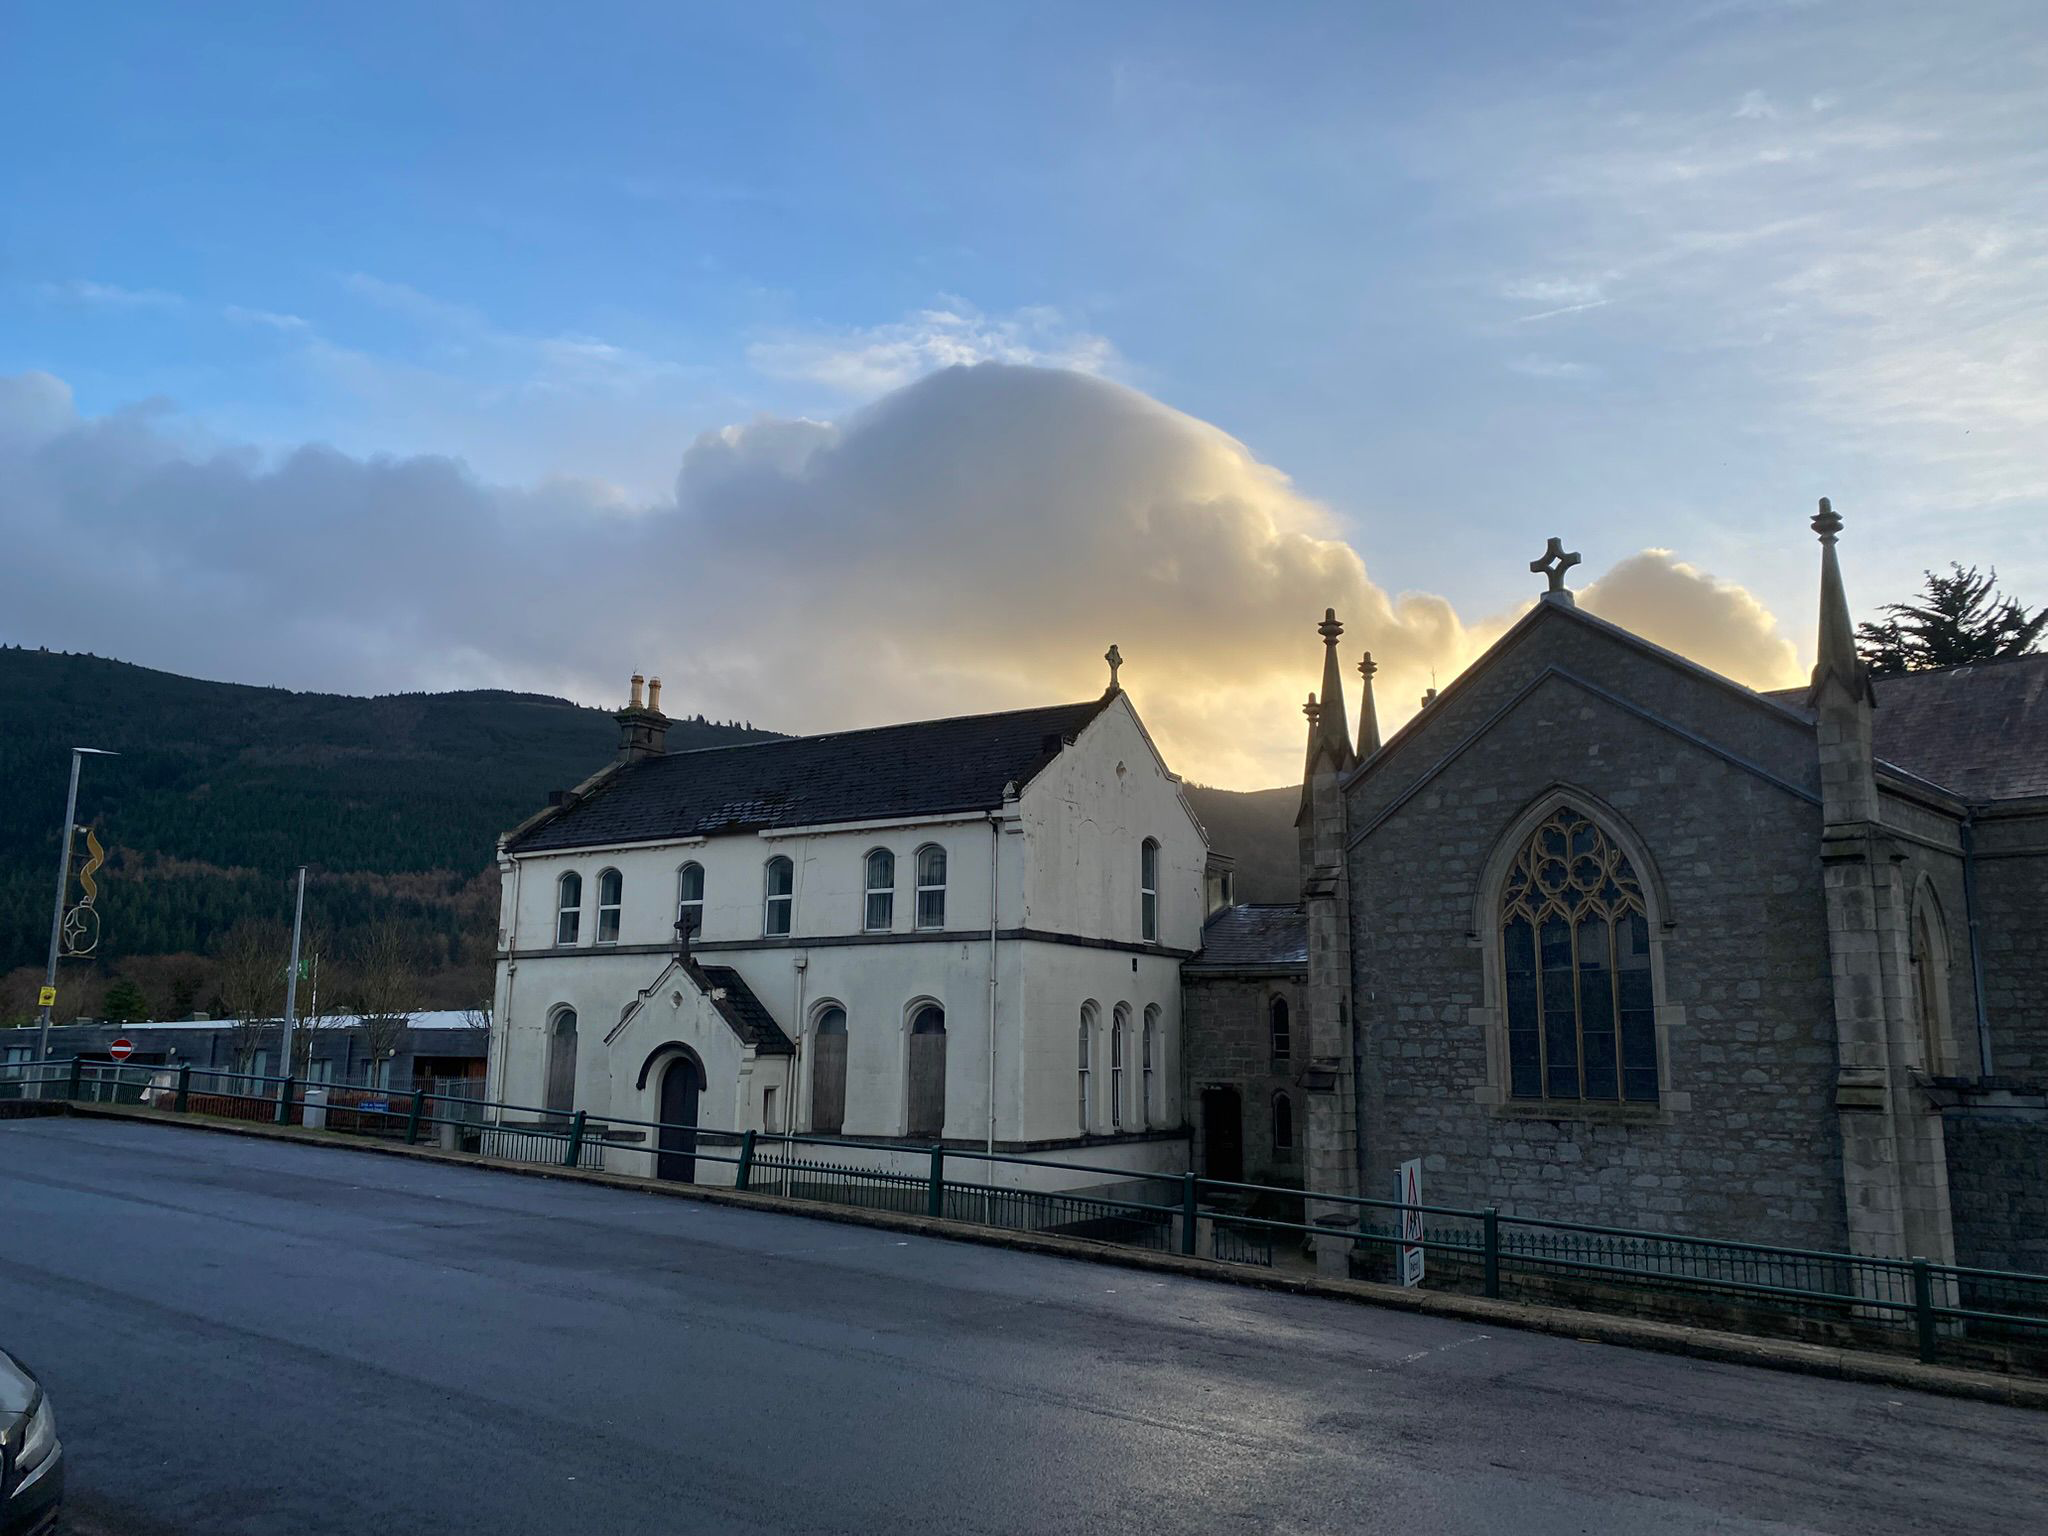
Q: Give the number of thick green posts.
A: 10